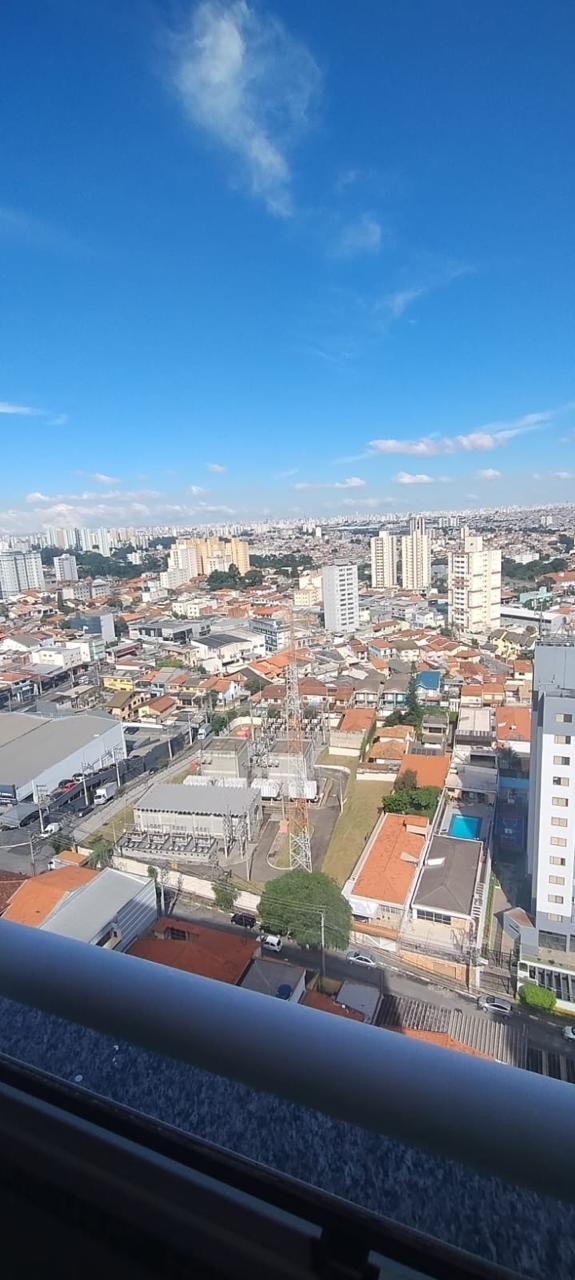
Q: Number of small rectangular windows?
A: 11